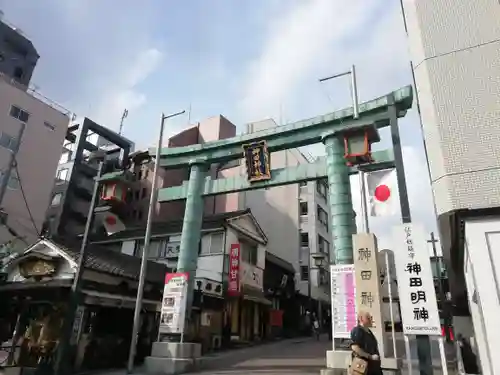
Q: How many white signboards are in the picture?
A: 3